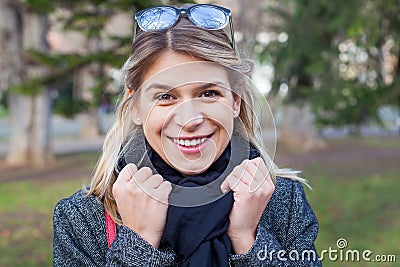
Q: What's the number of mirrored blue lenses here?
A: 2